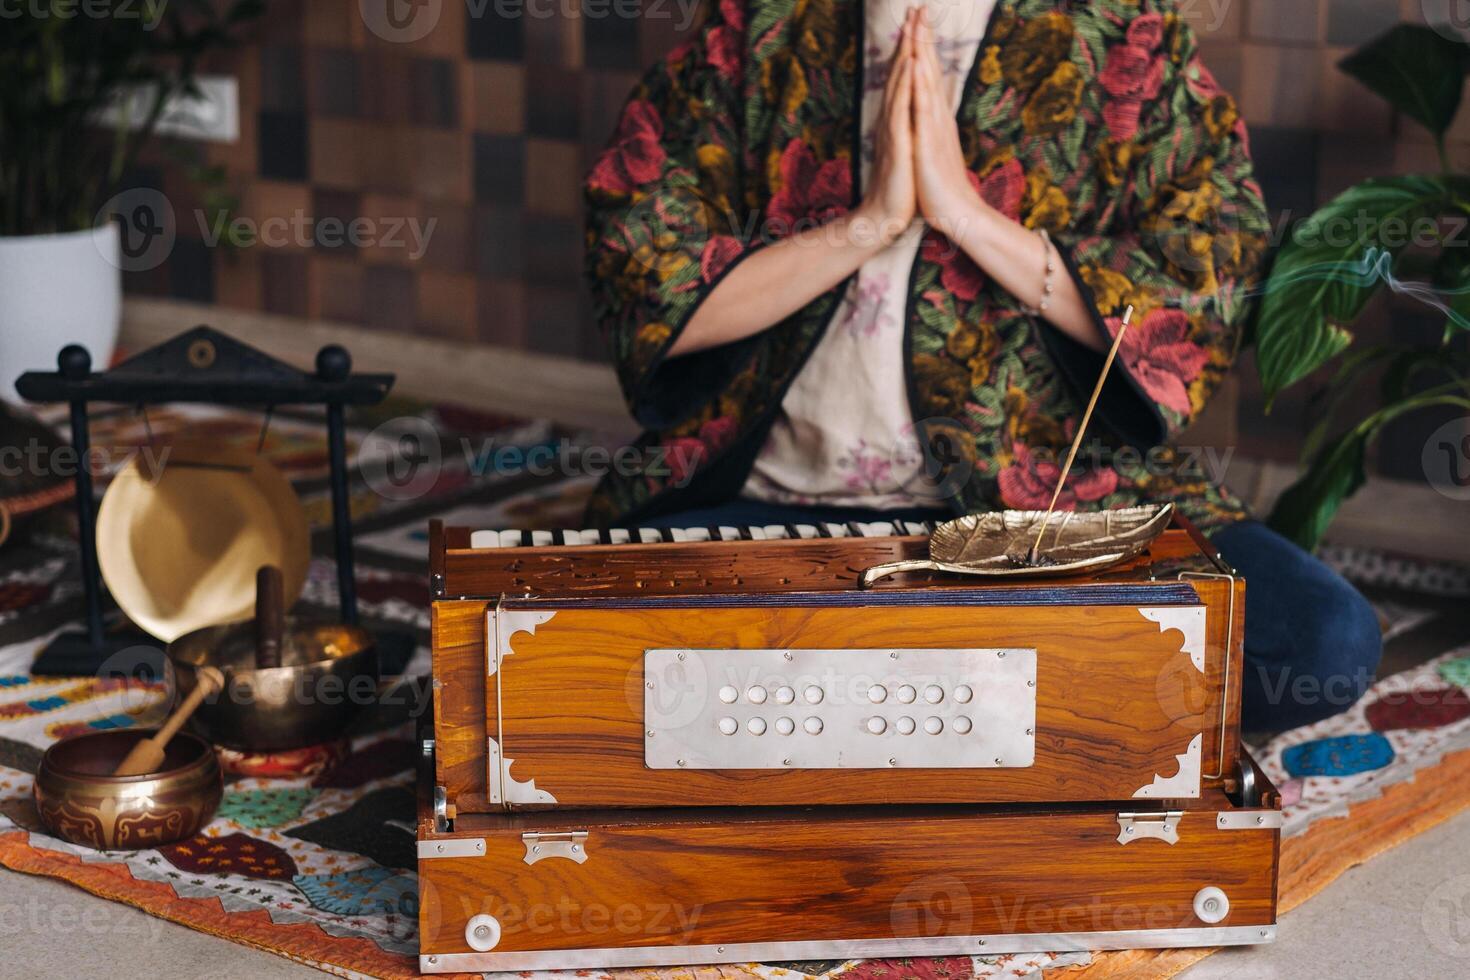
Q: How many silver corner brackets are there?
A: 4